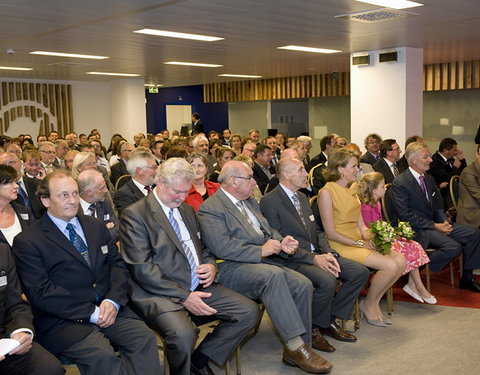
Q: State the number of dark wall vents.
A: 2